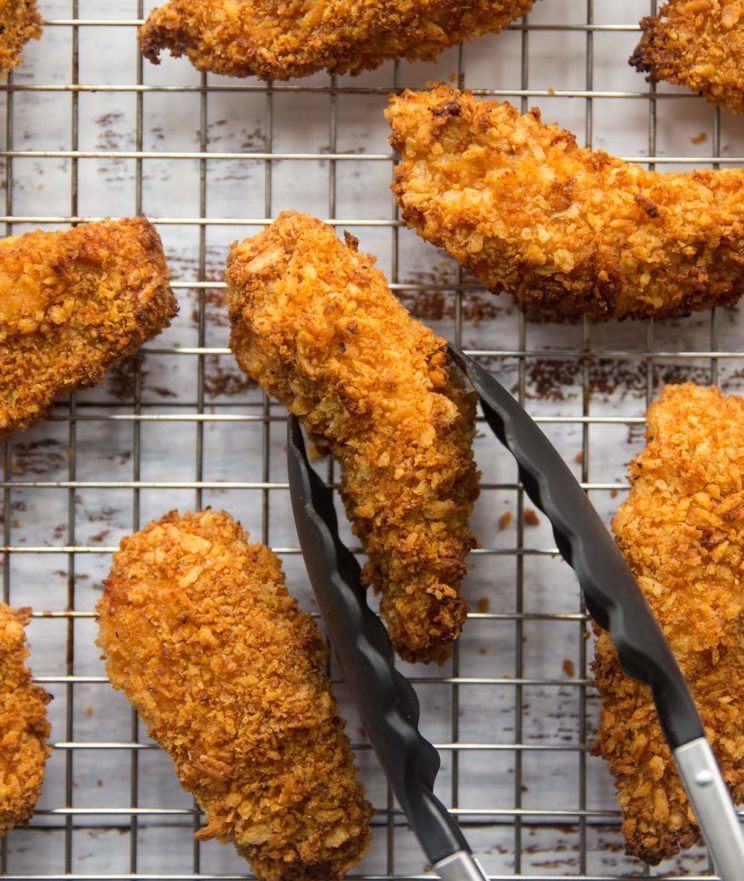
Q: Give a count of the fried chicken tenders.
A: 9